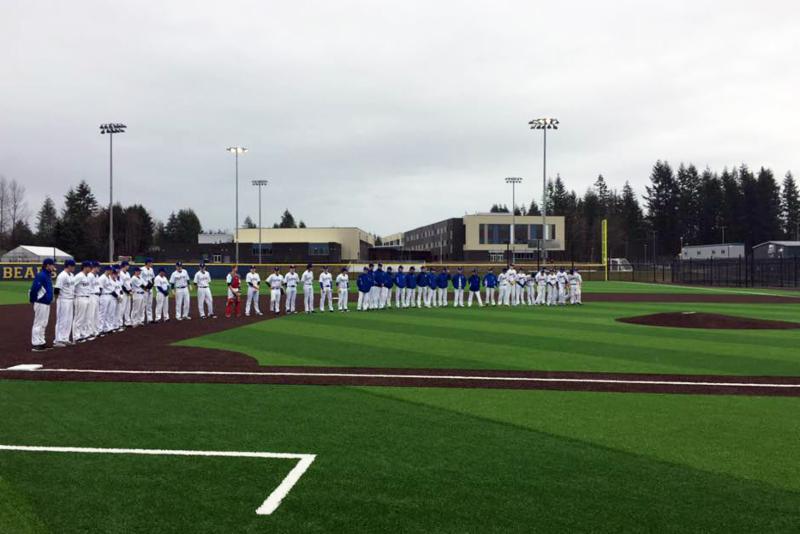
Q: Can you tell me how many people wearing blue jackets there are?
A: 13